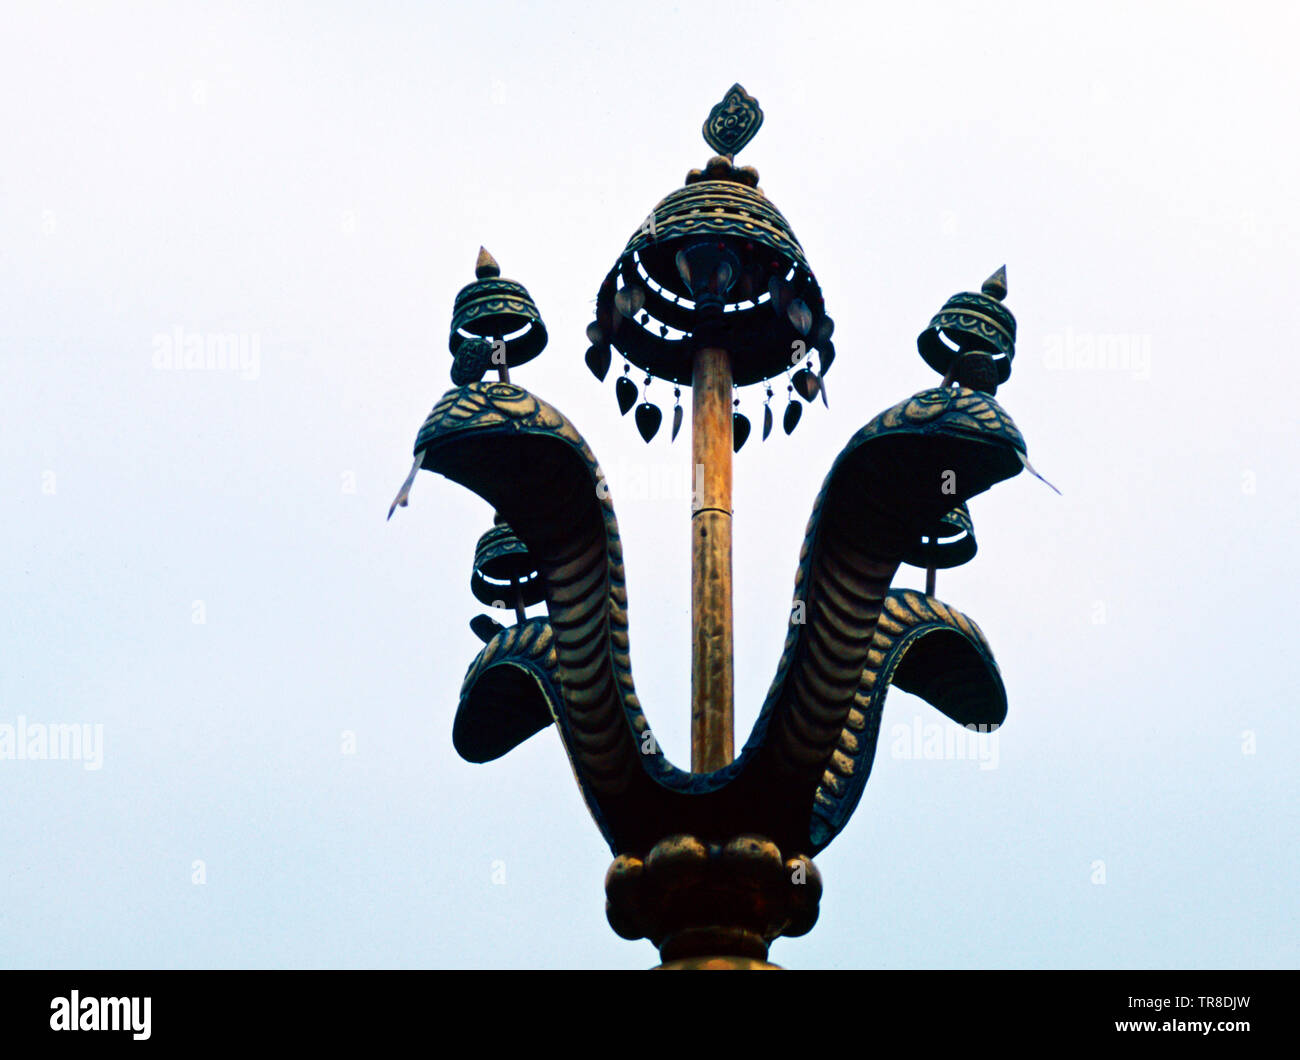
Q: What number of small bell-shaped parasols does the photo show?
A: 4